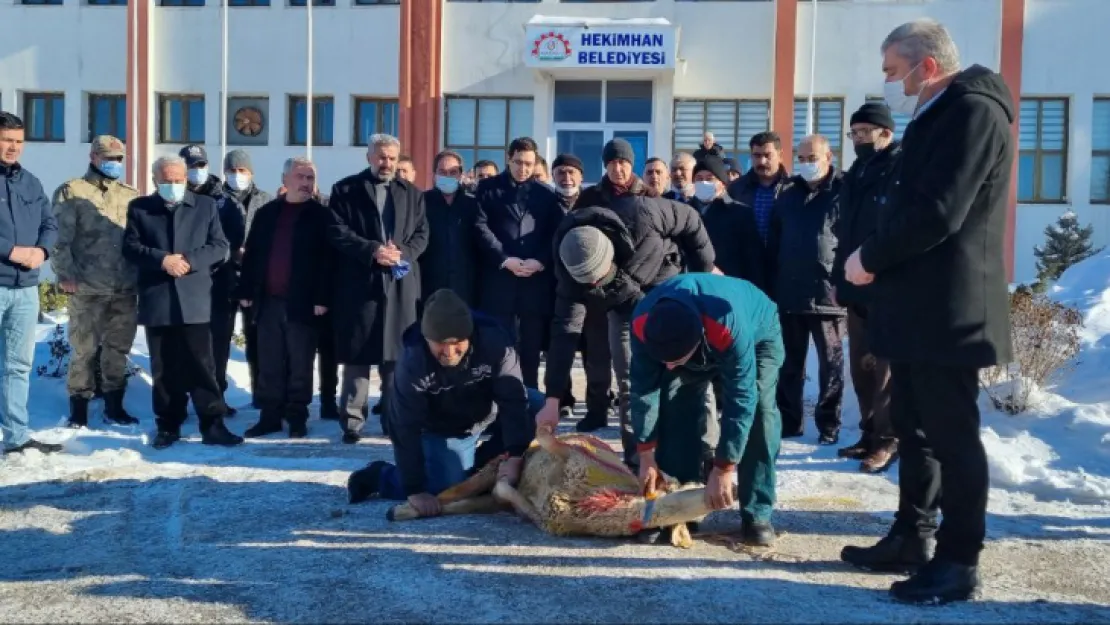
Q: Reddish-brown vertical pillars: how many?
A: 4